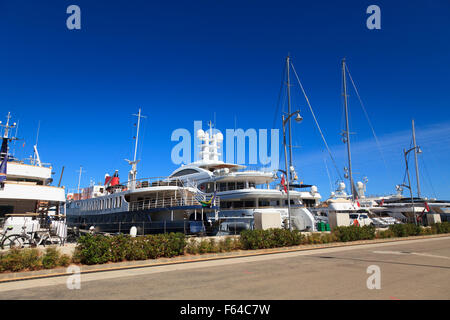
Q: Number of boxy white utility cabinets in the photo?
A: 3